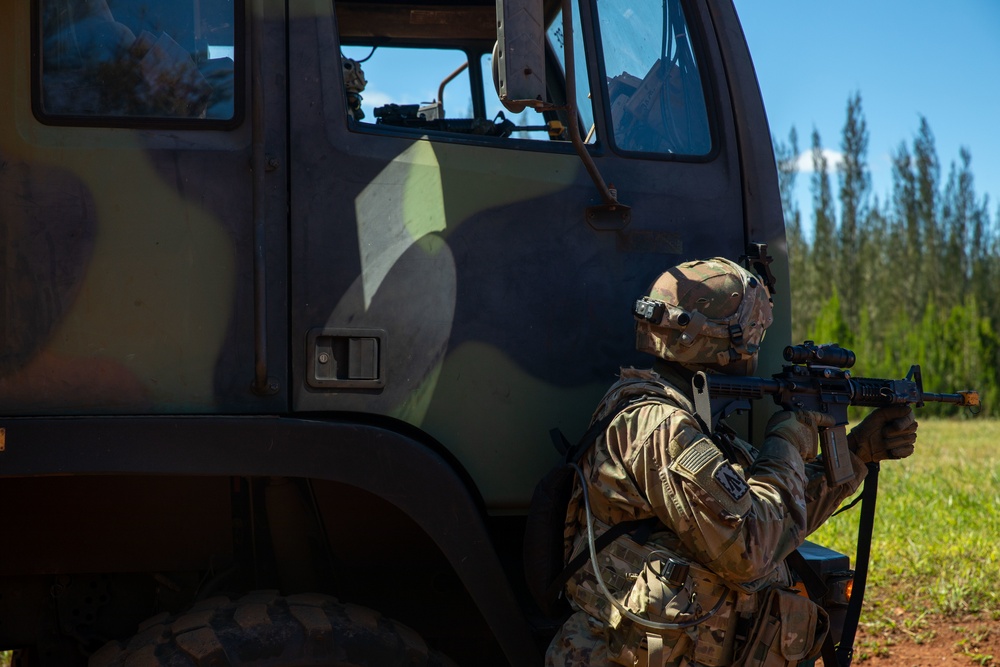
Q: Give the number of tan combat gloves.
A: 2